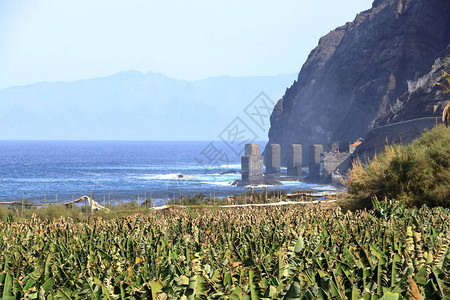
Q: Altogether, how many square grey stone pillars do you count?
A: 4